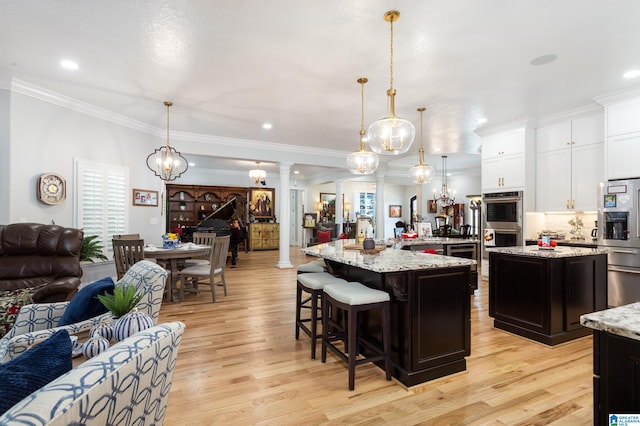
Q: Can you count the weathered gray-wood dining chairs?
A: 4